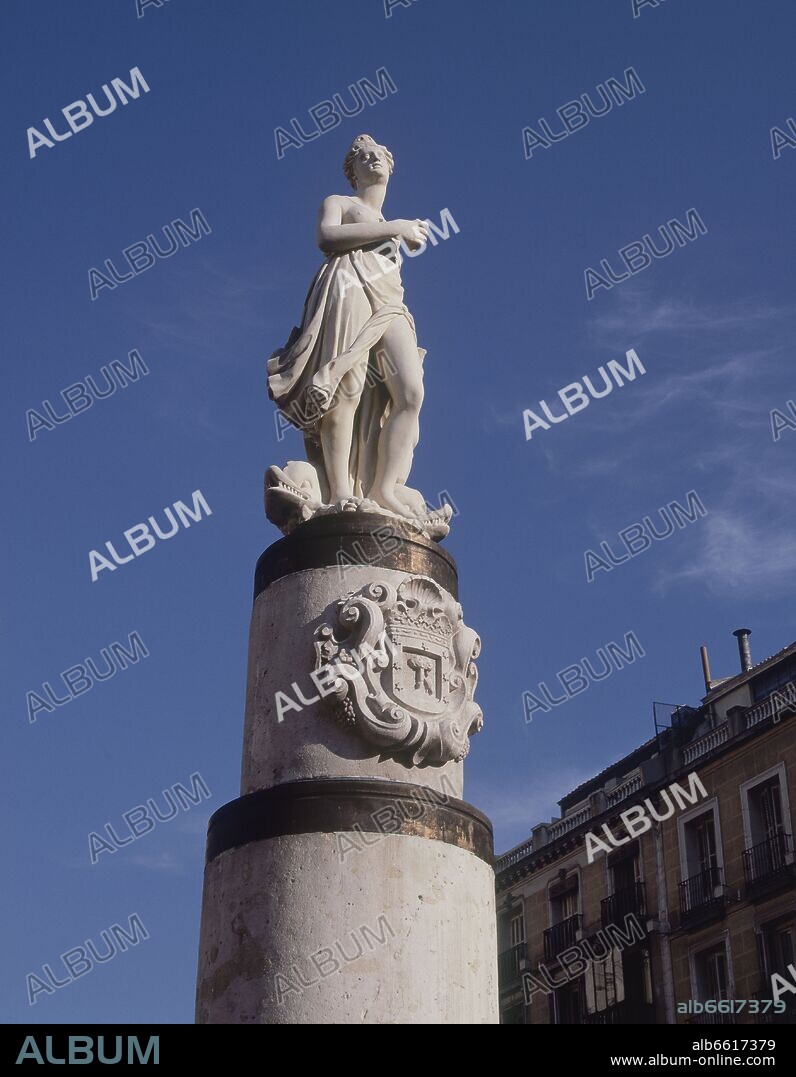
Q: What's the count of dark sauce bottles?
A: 0